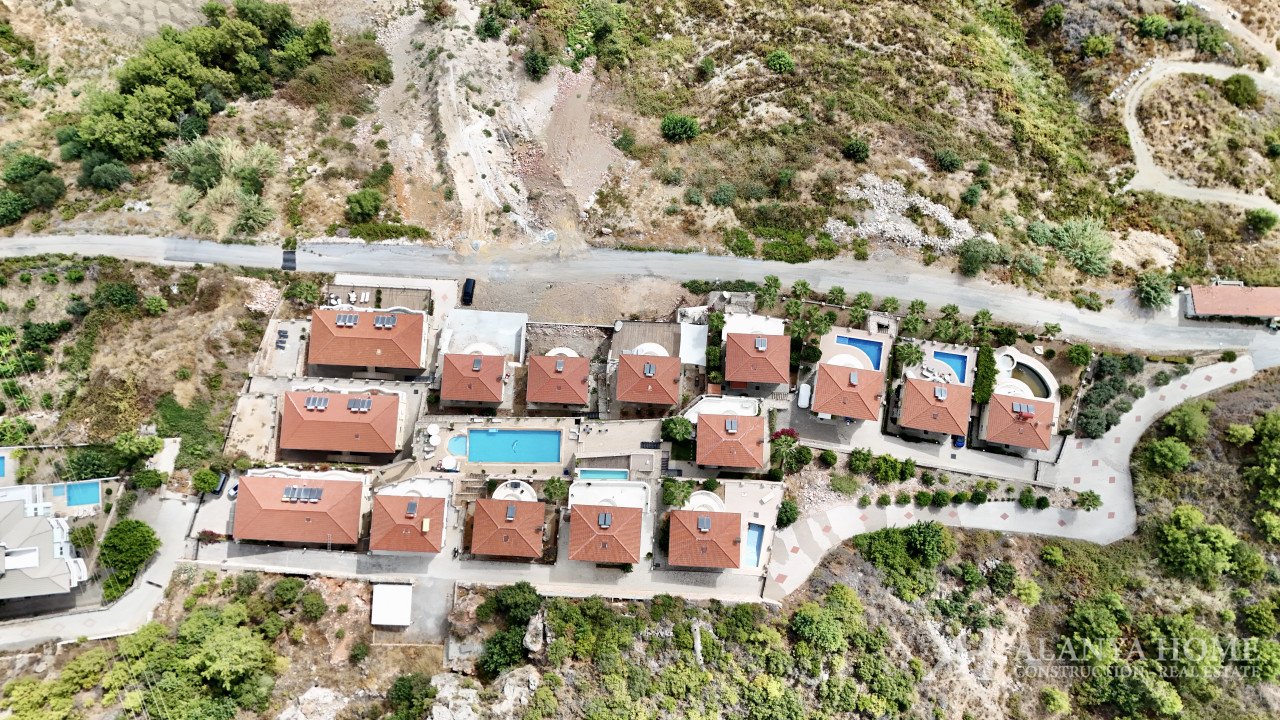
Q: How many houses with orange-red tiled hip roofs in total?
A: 15